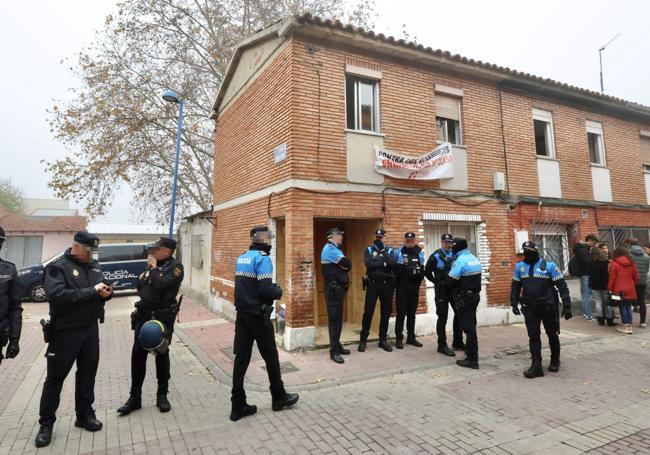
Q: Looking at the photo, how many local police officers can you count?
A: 7